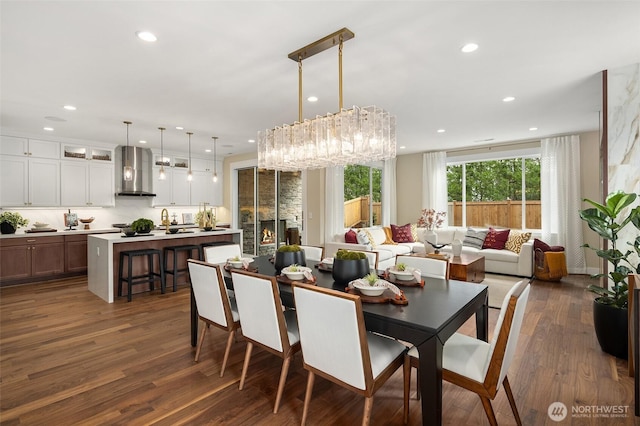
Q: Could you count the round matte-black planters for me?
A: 3